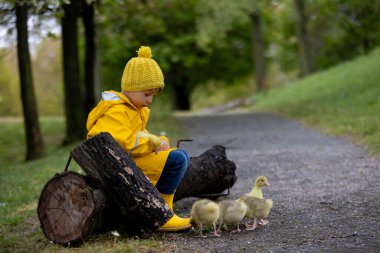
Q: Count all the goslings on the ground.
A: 4